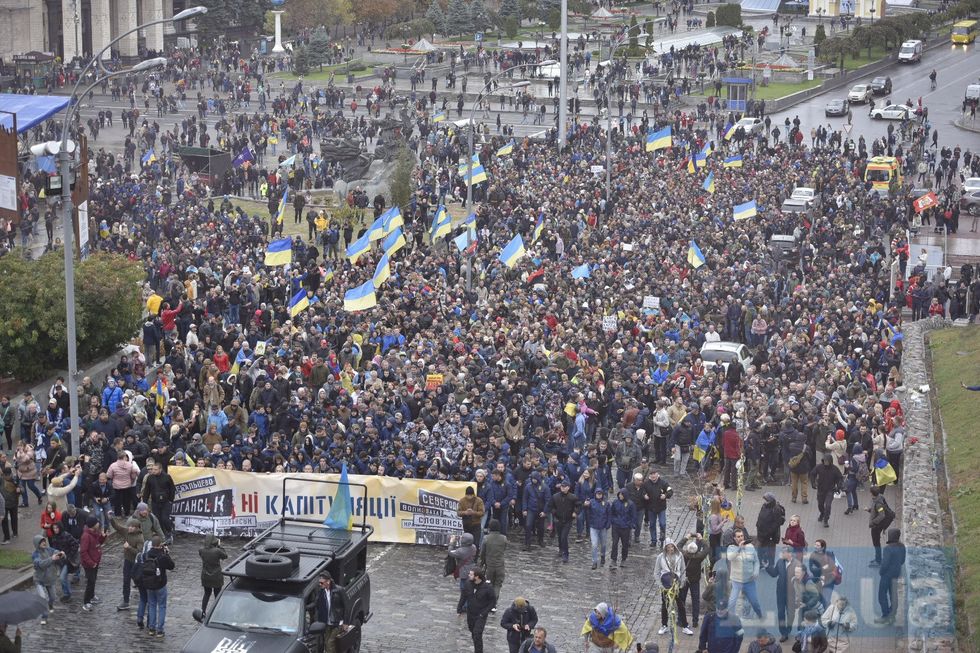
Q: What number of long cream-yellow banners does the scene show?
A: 1